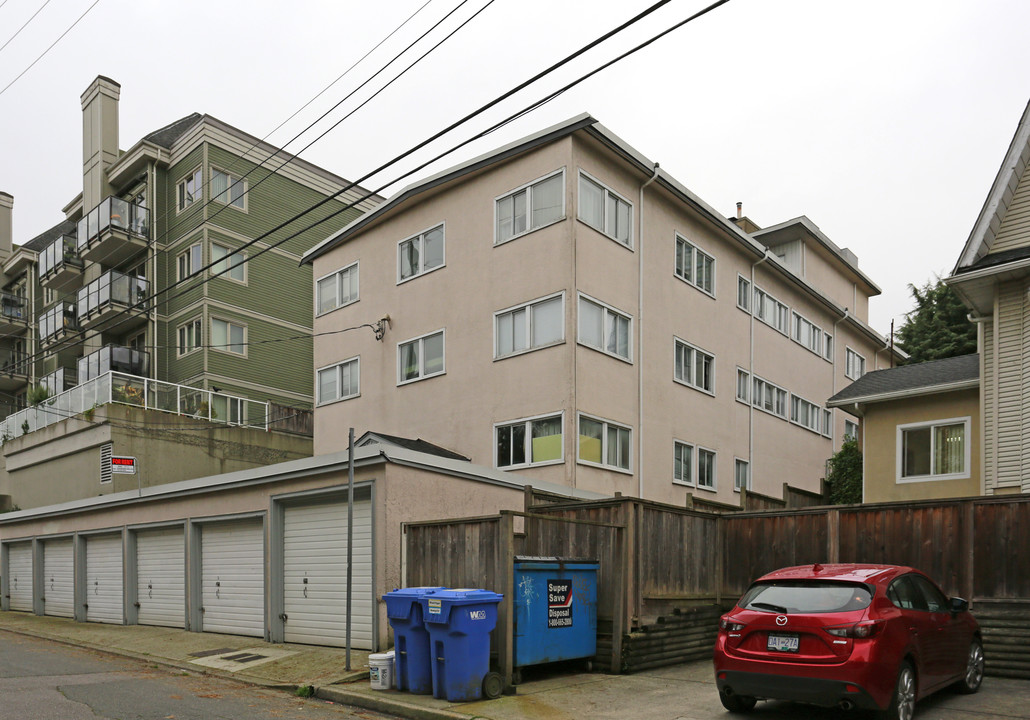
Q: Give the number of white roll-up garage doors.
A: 6